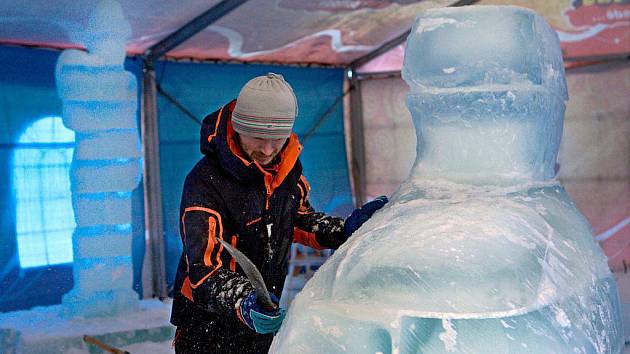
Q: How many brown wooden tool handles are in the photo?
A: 1